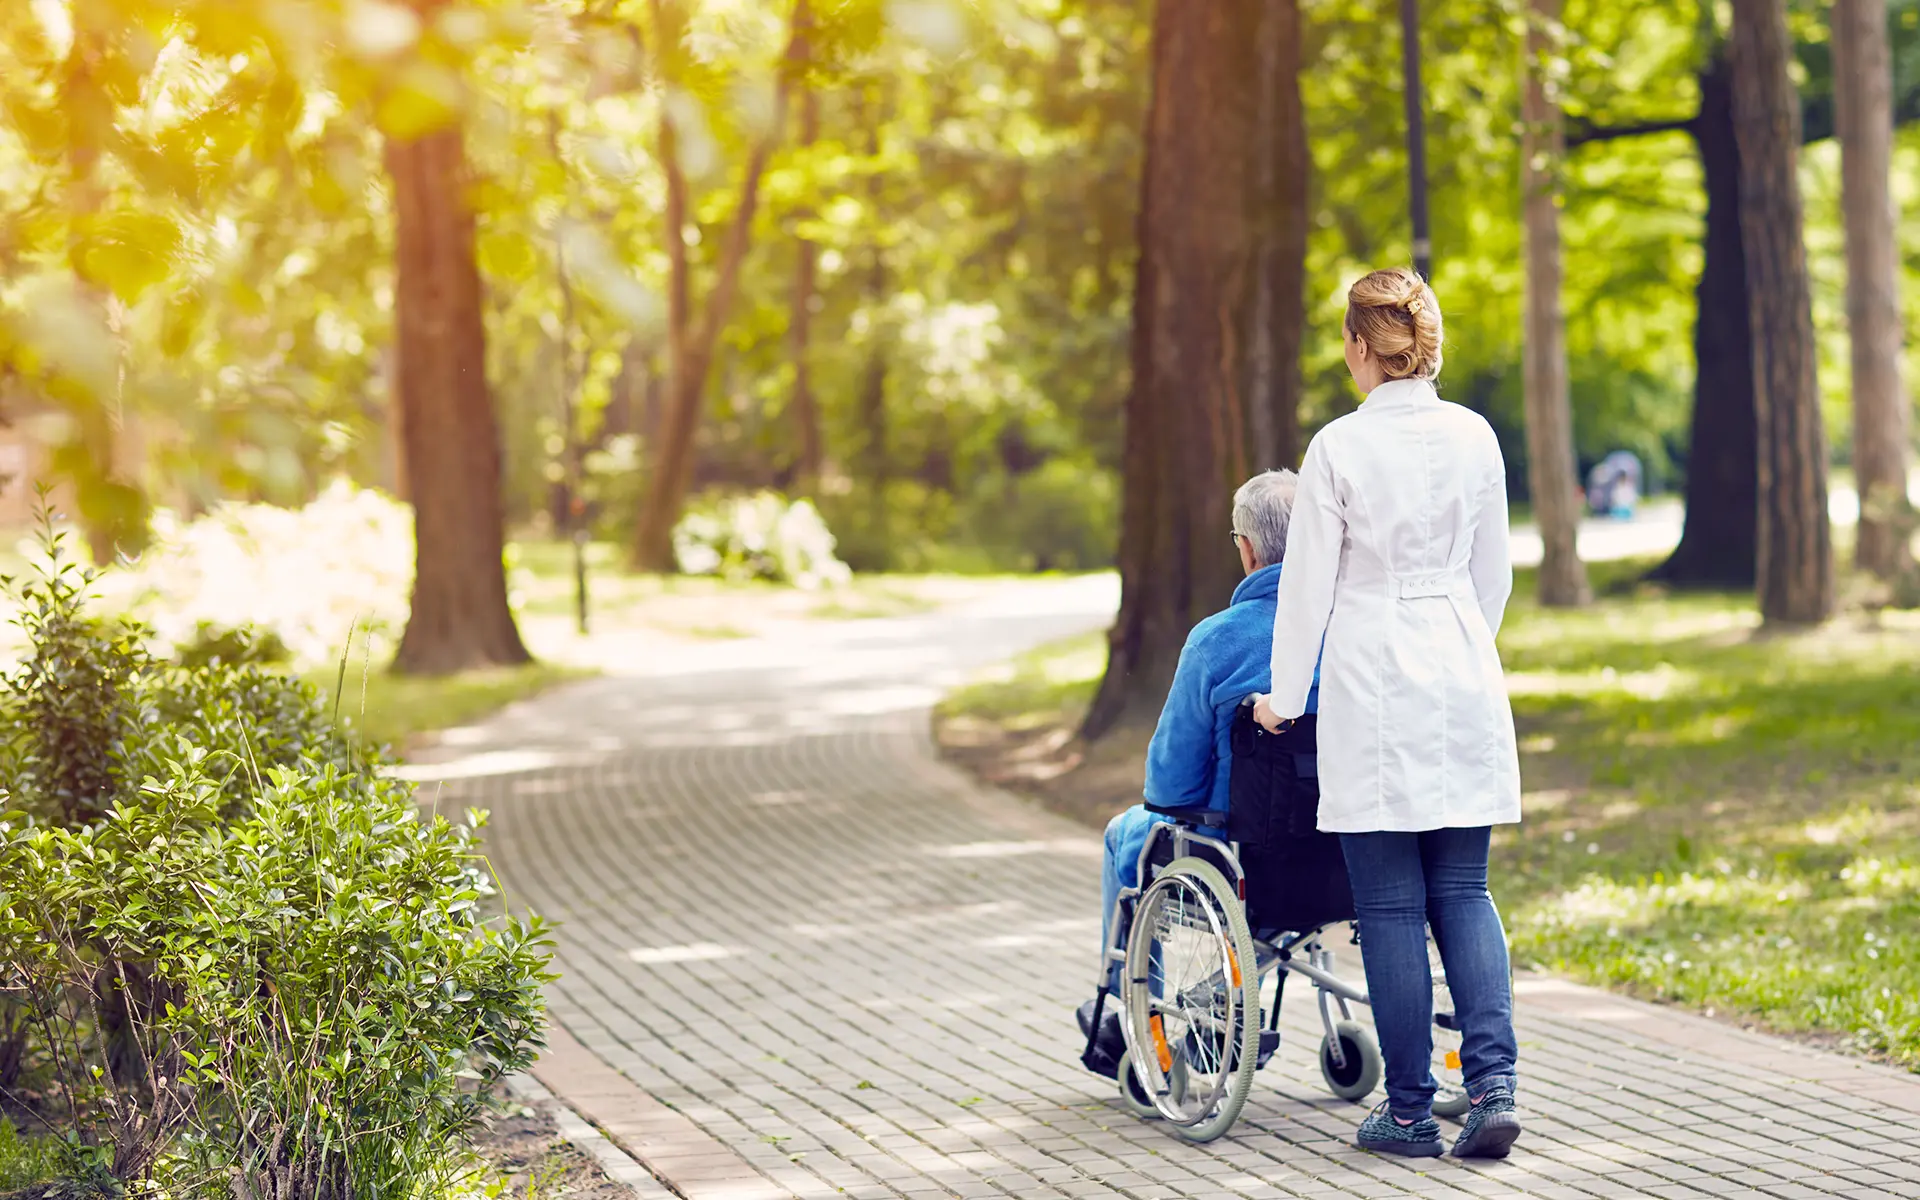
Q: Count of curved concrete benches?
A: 0